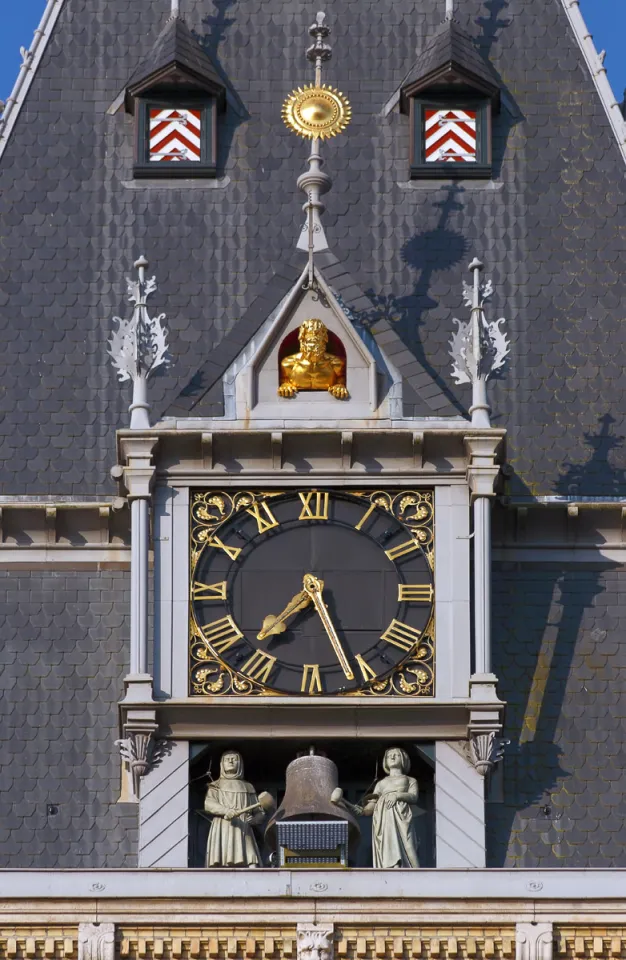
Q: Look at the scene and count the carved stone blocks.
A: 3